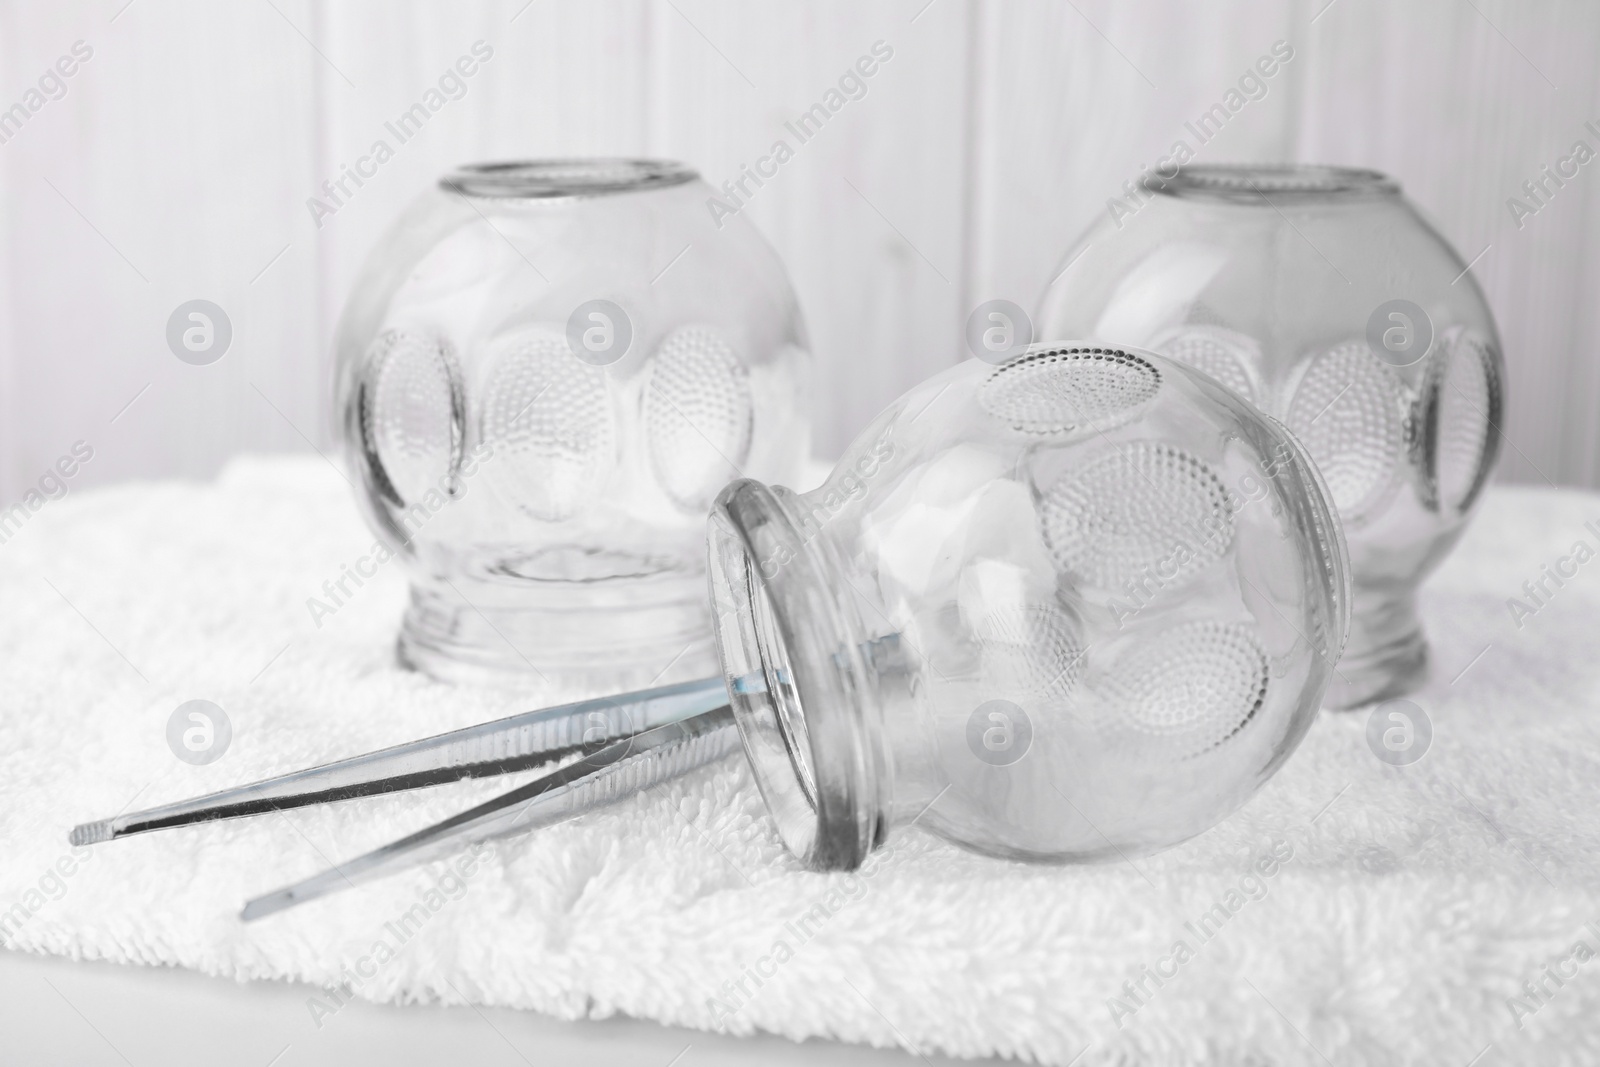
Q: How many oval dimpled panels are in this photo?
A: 10